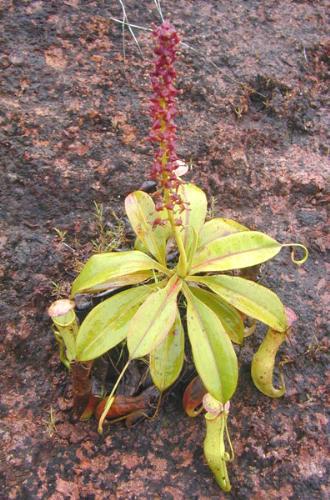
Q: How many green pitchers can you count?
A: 3